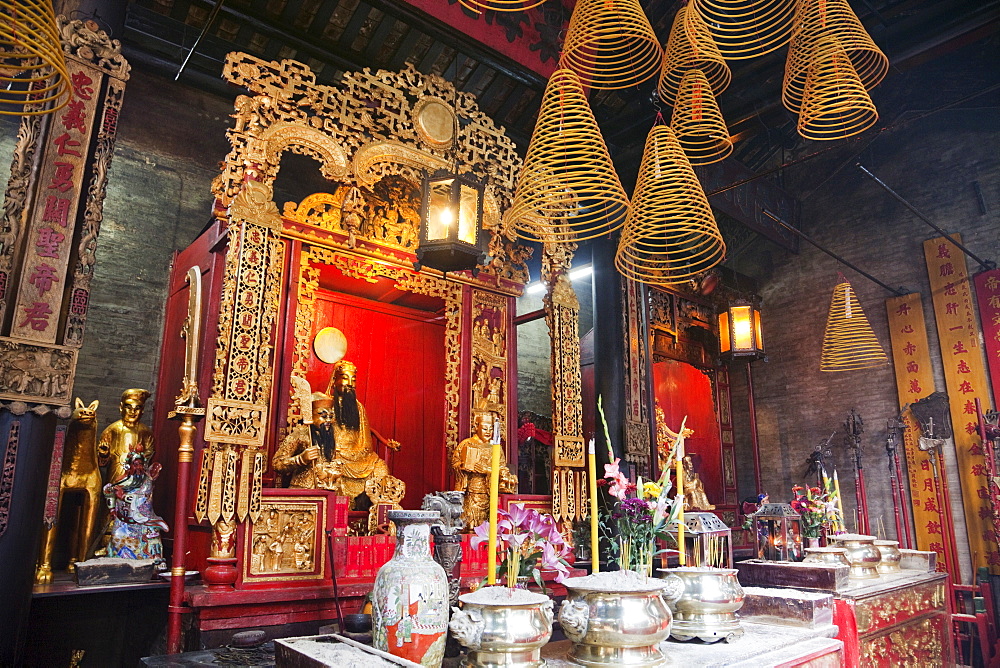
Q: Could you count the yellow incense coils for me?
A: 11